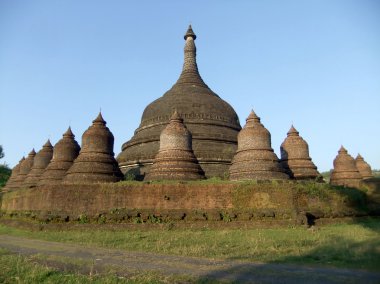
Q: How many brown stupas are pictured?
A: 11